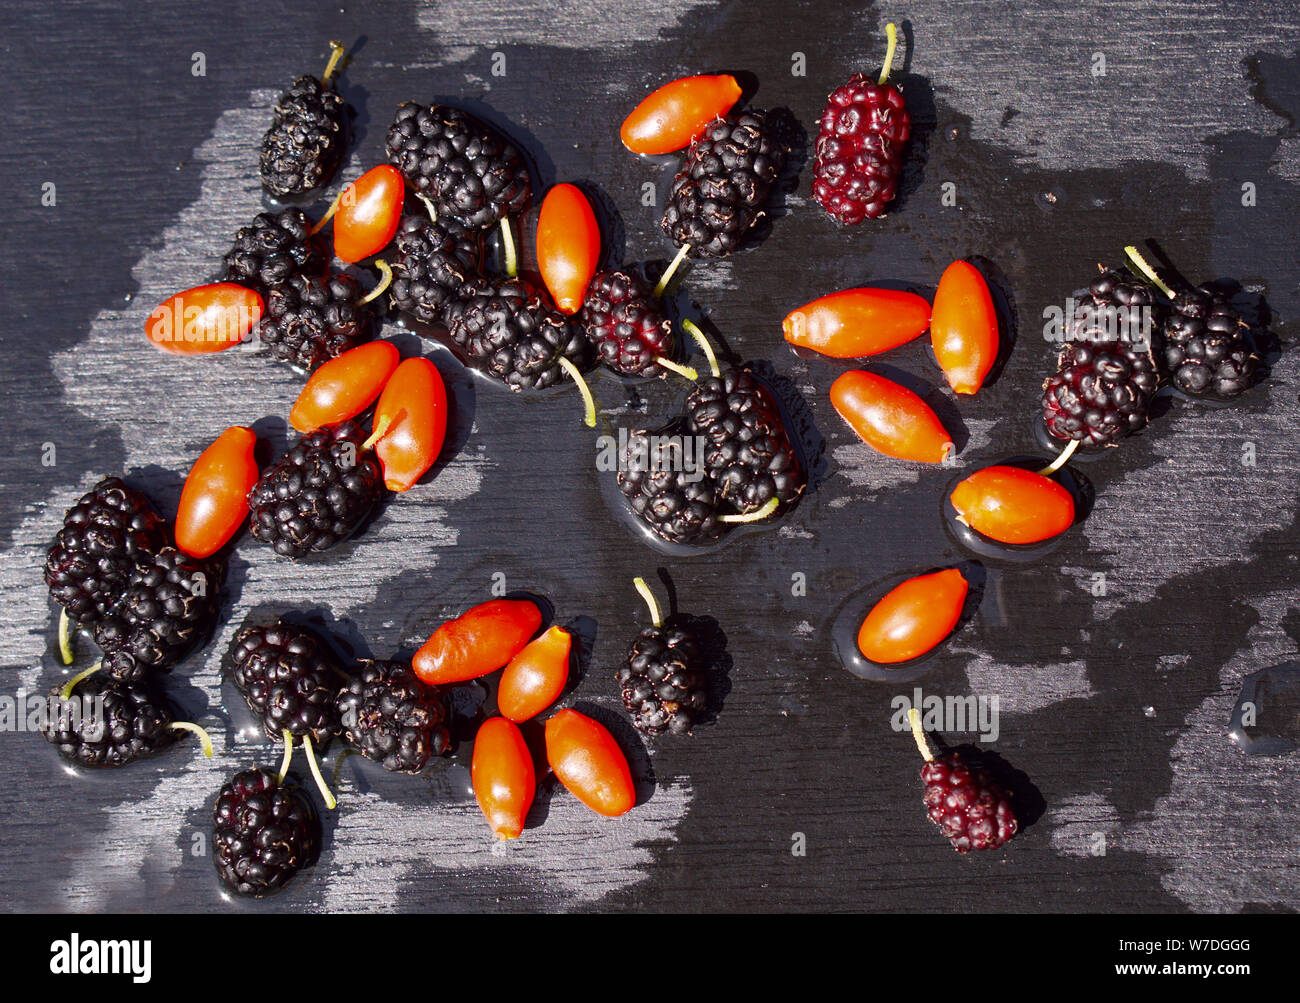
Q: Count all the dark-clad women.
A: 0